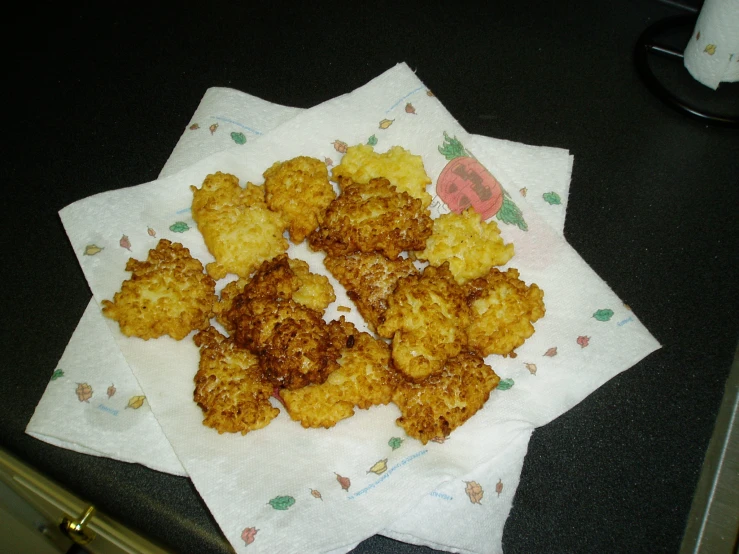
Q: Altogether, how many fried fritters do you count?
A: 14